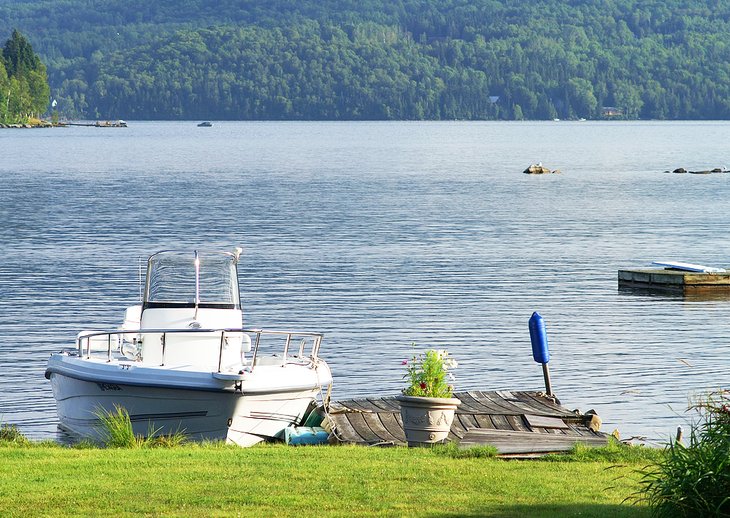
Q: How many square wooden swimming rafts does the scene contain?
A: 1